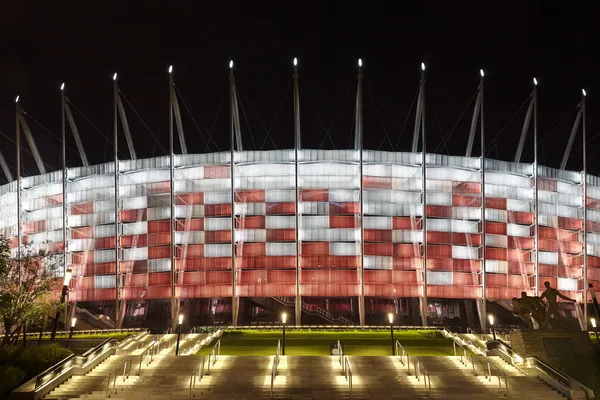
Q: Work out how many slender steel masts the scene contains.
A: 11